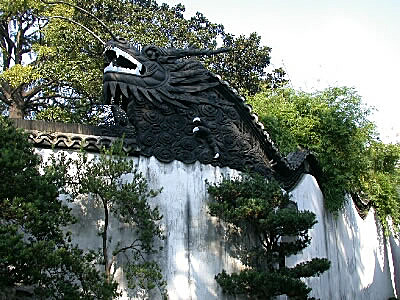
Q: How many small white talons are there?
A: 3